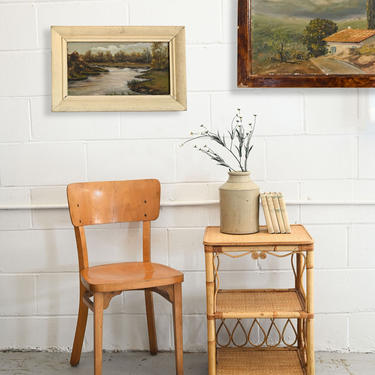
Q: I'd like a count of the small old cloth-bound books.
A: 4